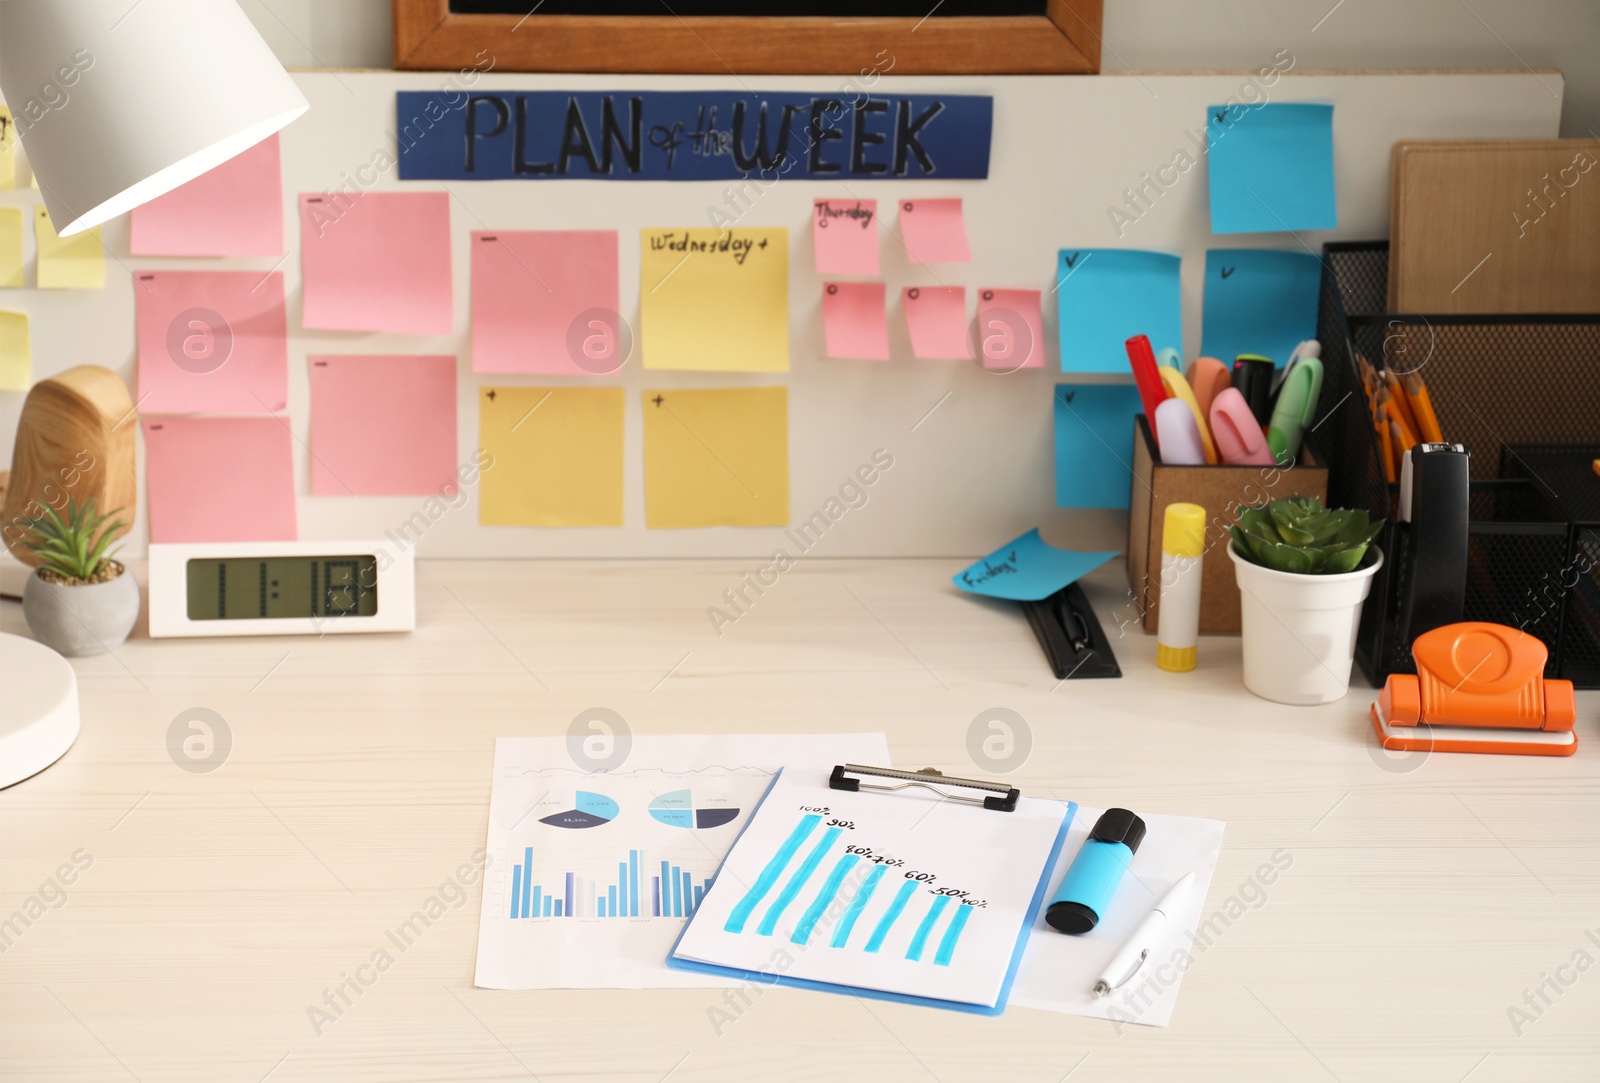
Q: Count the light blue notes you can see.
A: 5